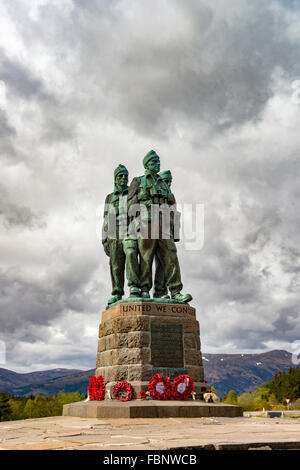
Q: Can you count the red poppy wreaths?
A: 5